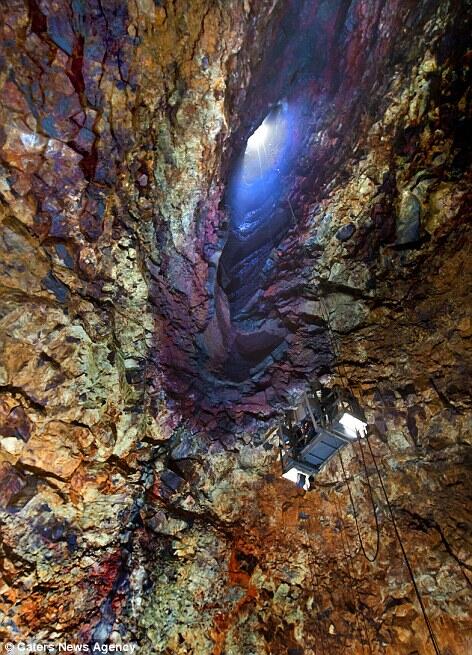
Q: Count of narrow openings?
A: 1